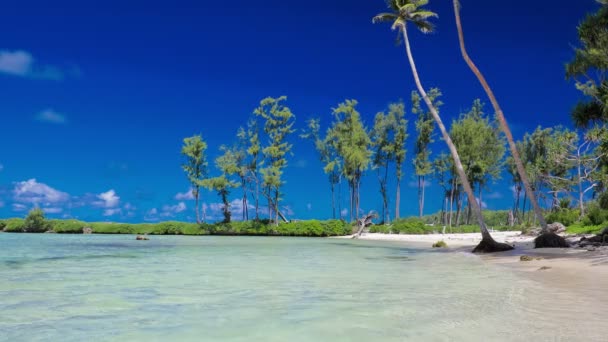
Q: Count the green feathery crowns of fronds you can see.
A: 1